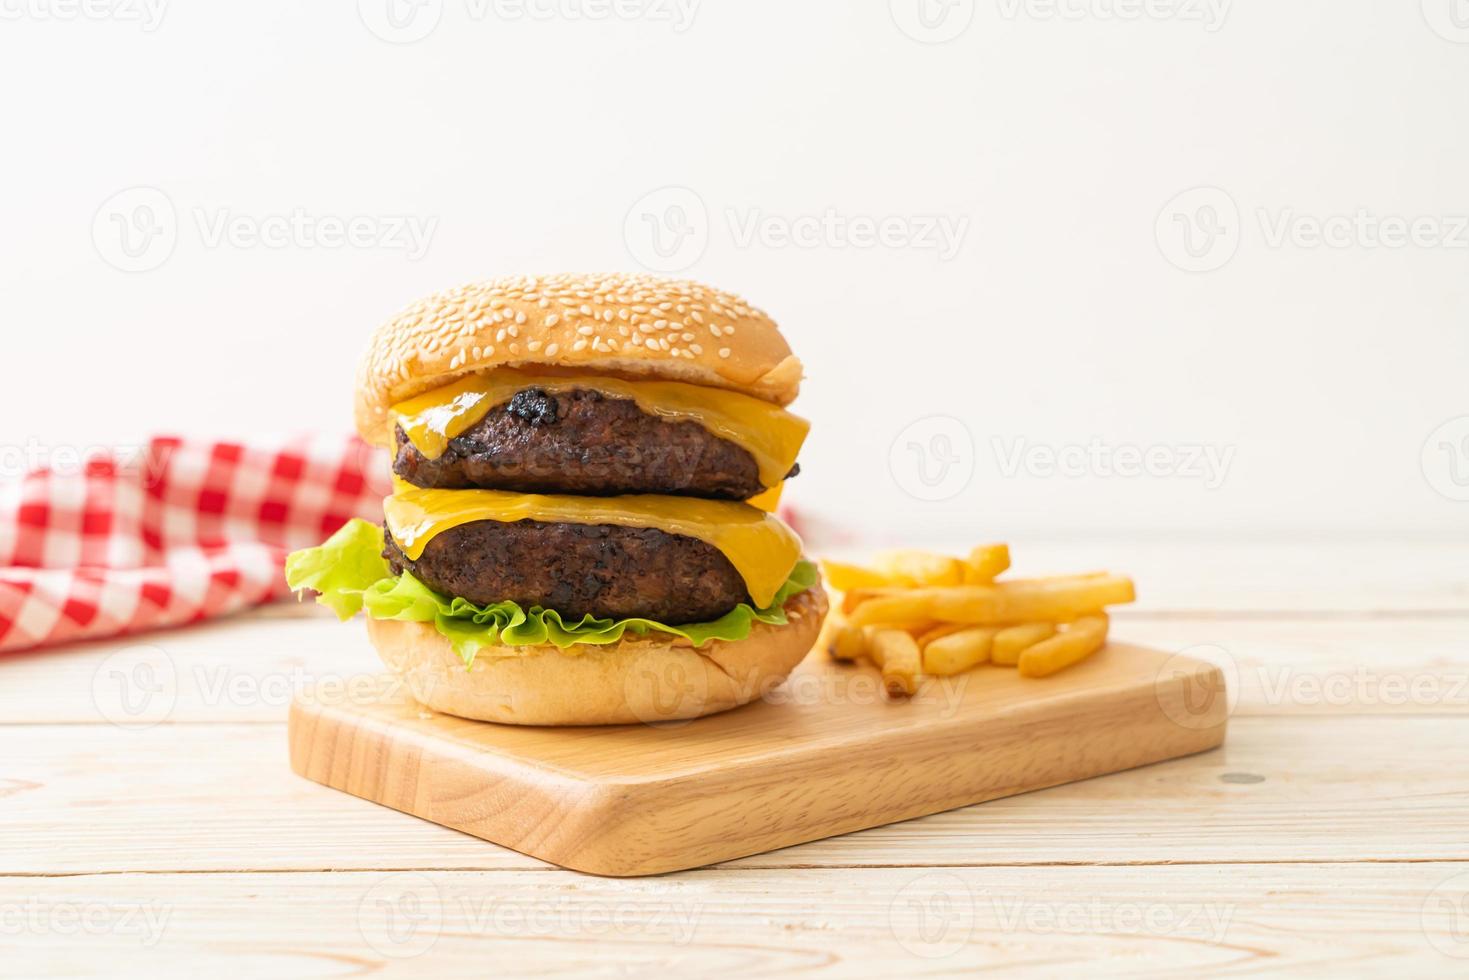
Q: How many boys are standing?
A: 0